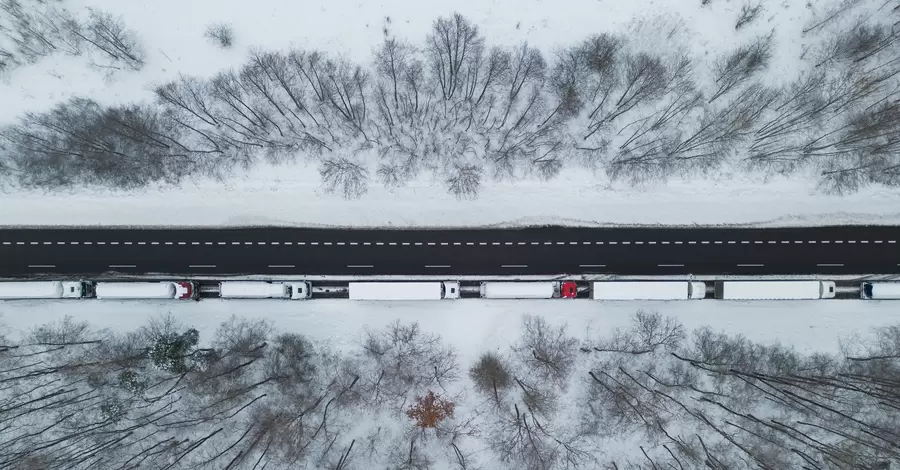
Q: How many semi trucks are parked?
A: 8